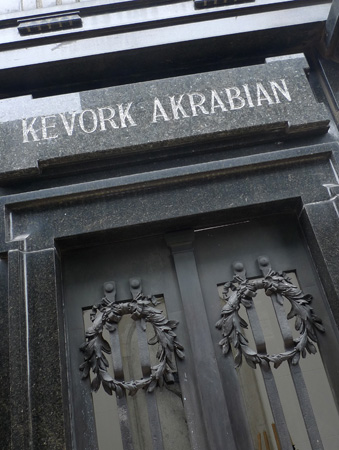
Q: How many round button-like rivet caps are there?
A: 4